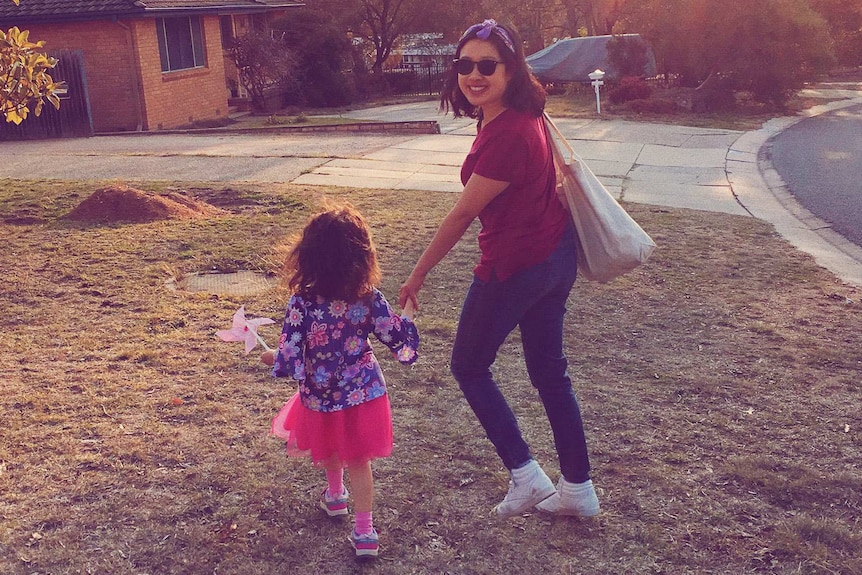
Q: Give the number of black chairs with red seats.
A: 0